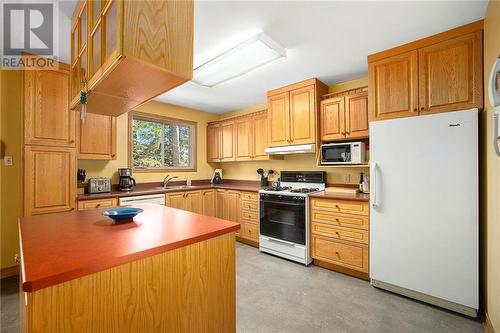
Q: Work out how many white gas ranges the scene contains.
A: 1